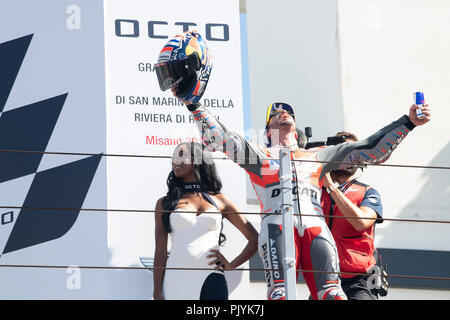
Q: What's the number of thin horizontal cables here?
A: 3